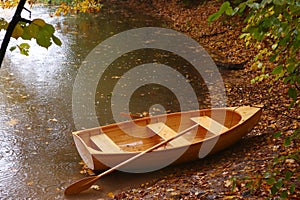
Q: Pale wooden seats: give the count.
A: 3